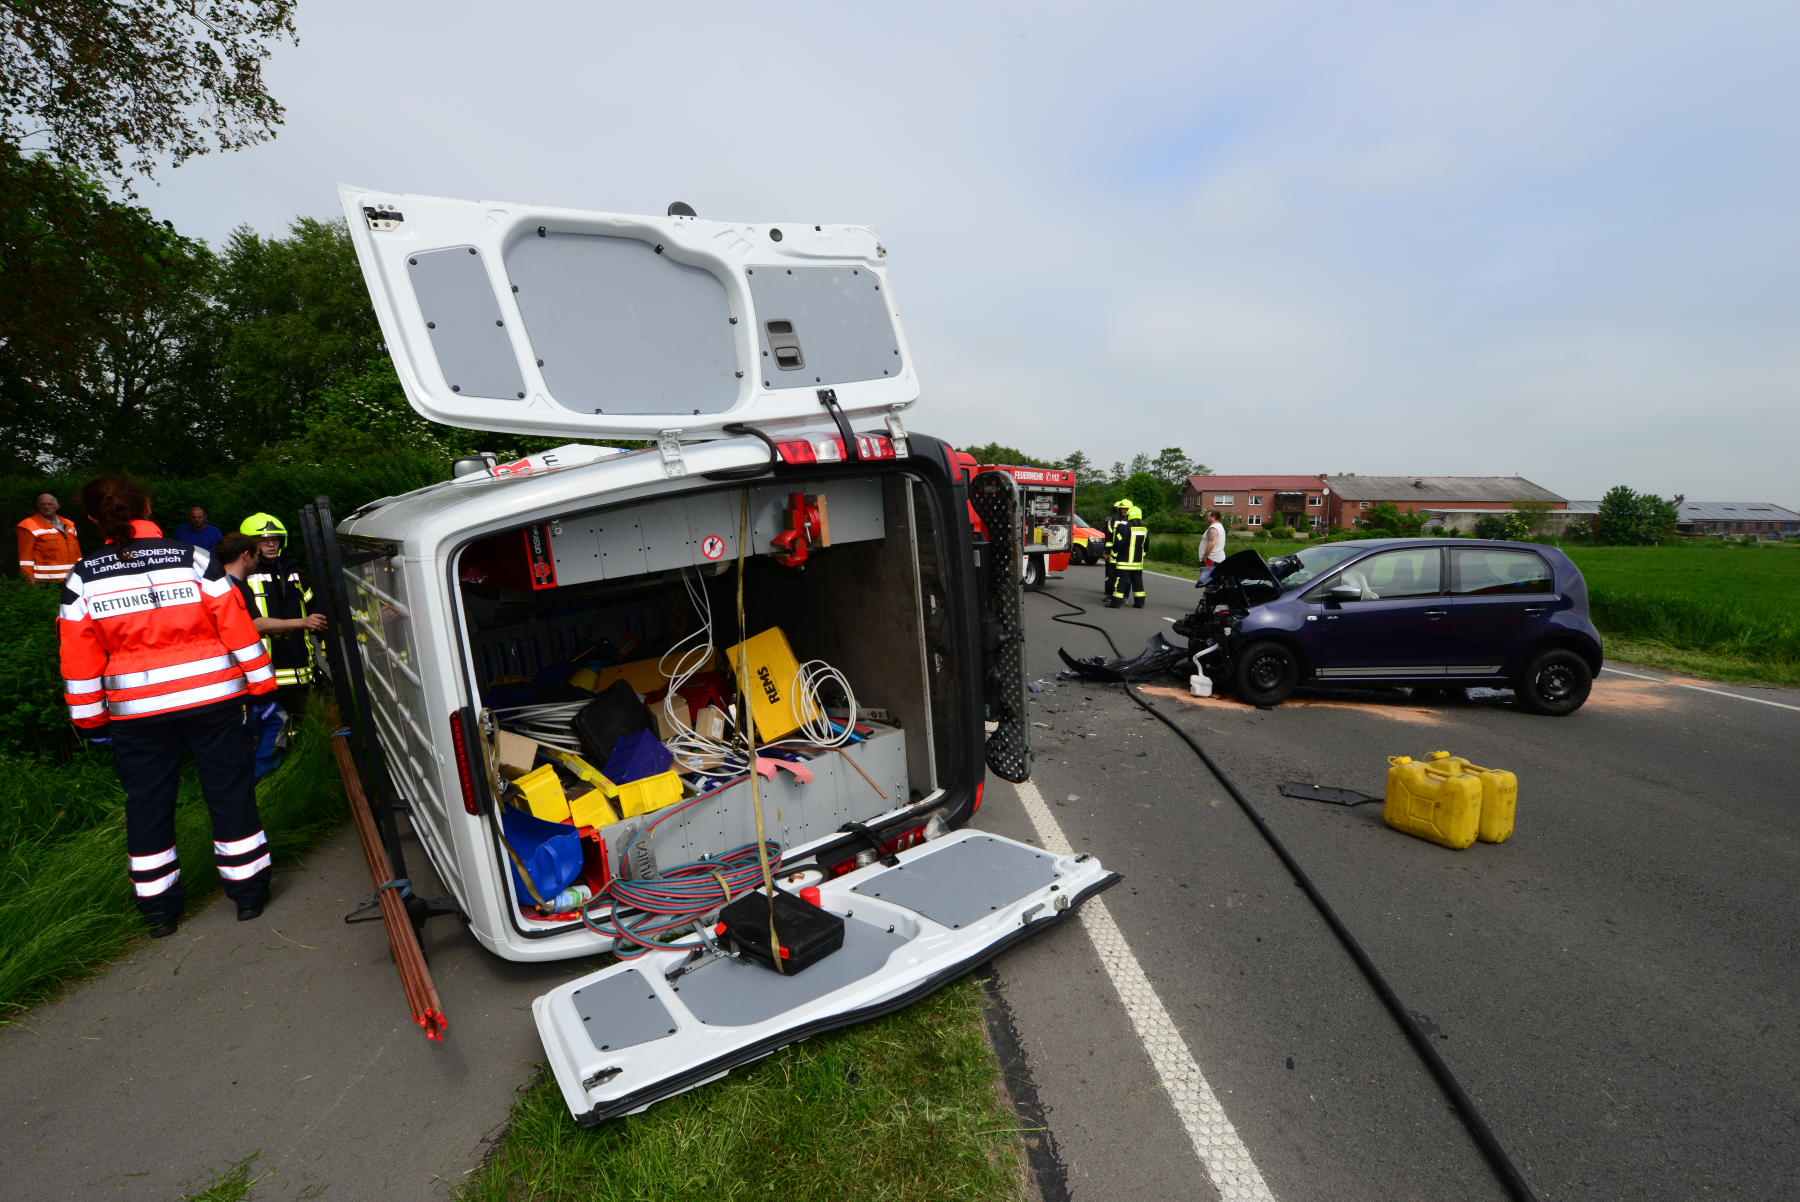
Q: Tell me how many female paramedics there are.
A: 1